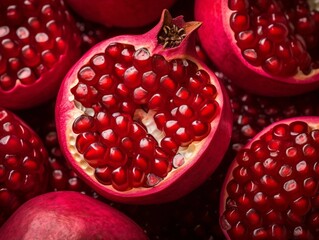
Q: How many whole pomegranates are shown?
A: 2